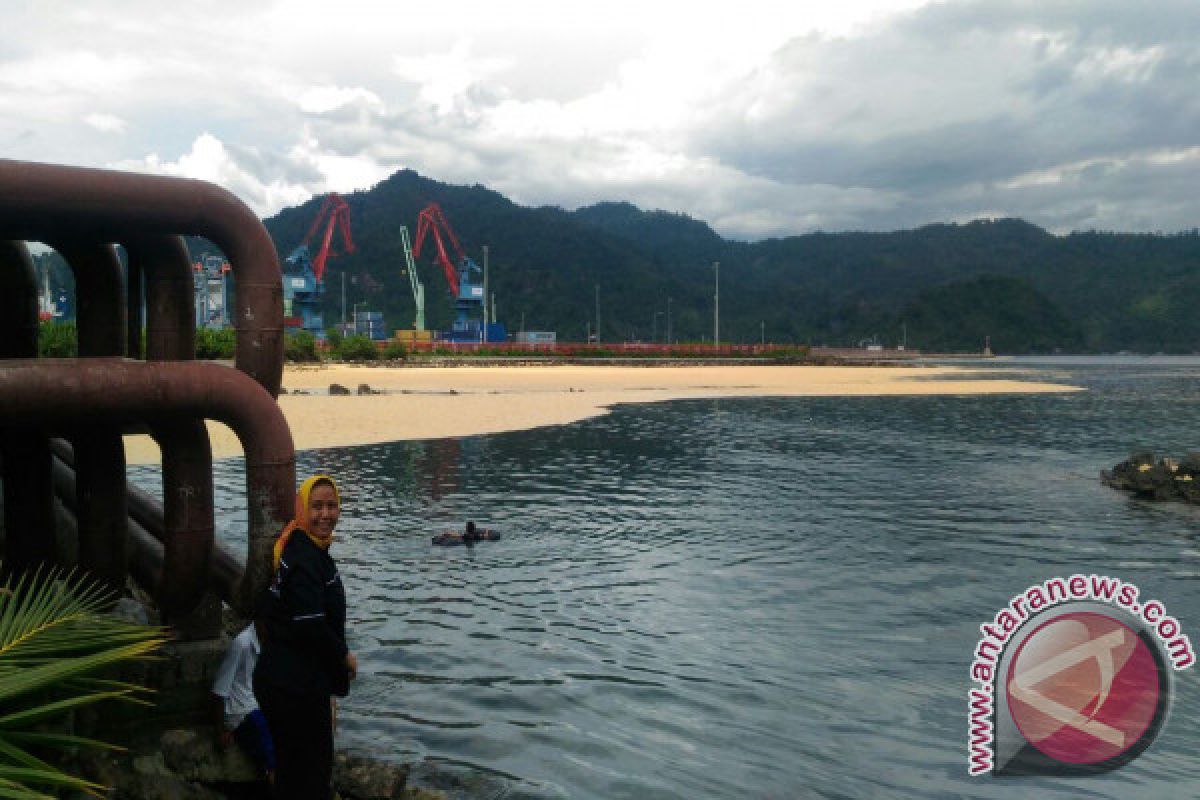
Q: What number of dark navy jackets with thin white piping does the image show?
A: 1